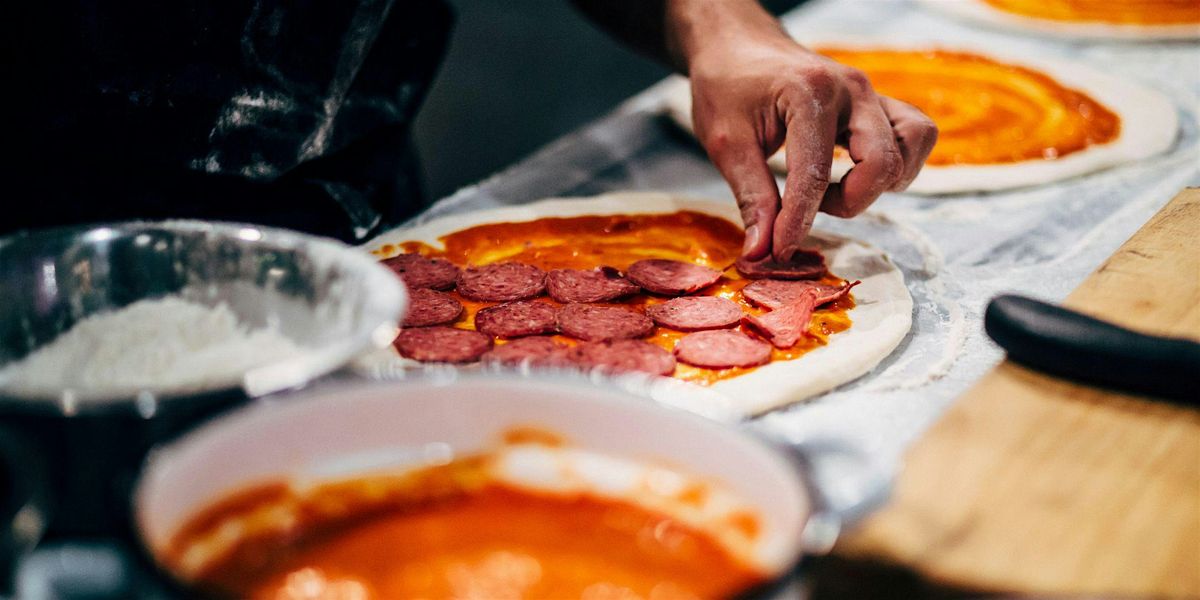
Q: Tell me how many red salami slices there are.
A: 15